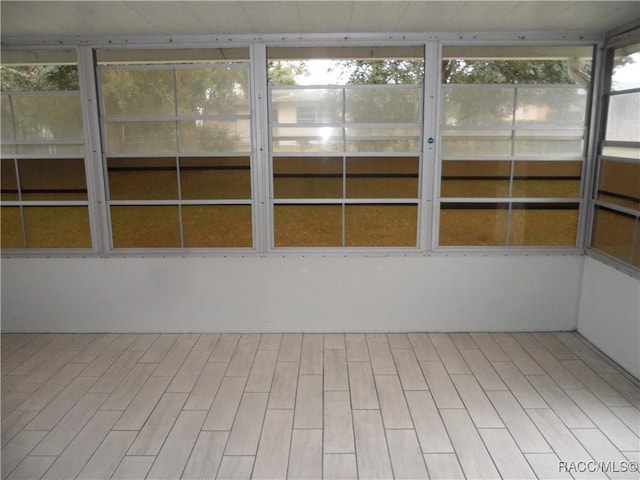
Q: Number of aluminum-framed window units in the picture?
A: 5